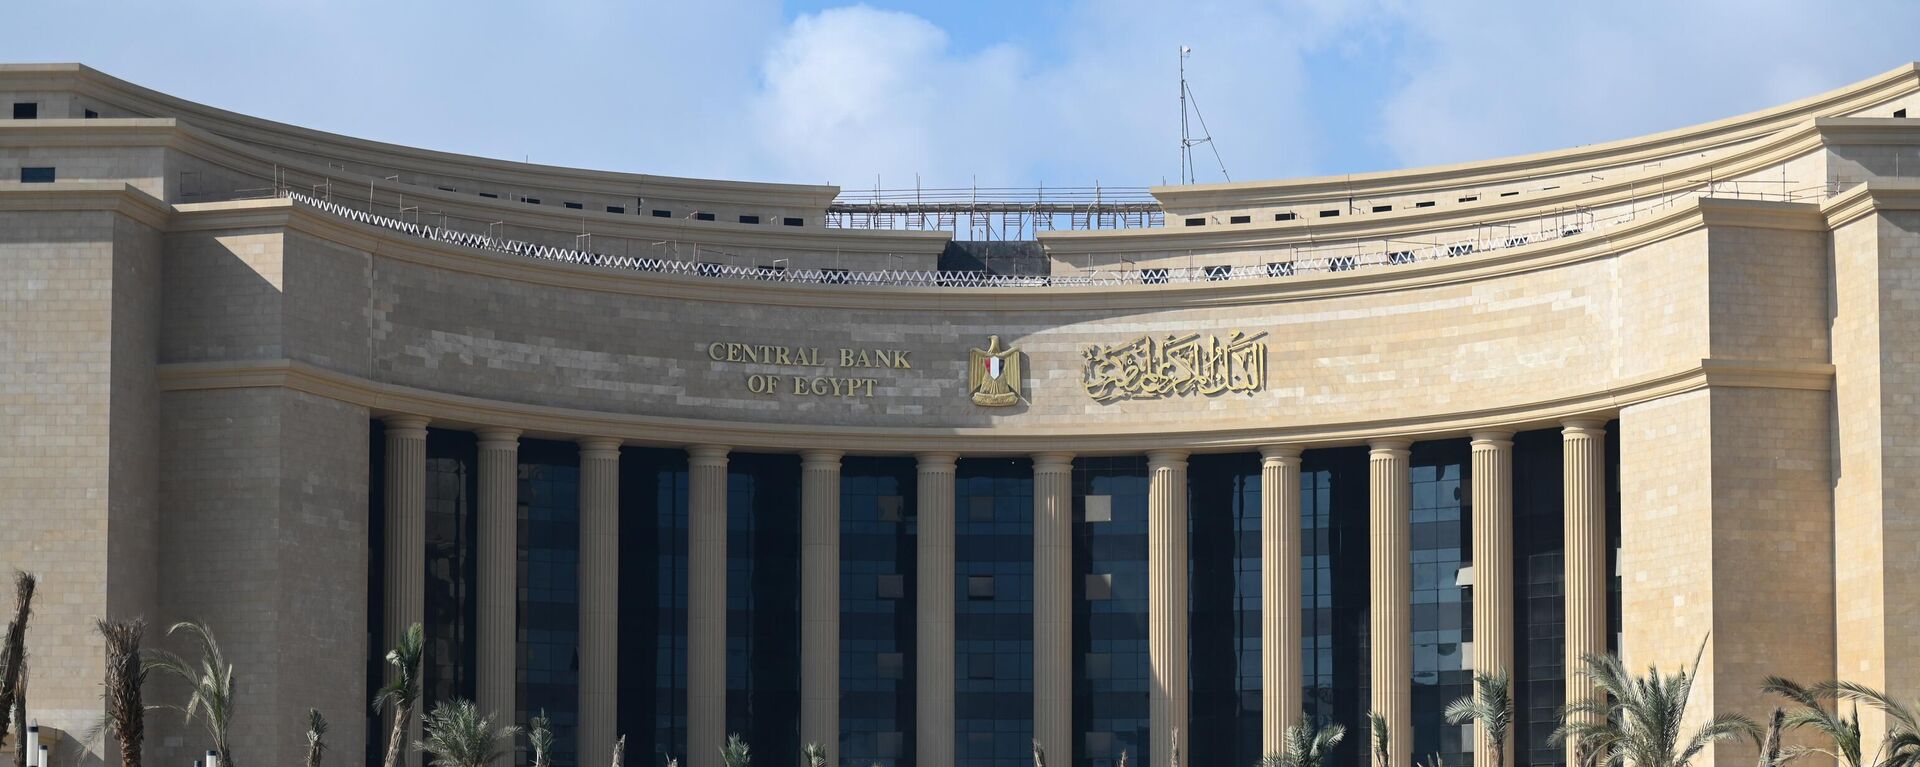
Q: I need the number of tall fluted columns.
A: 12